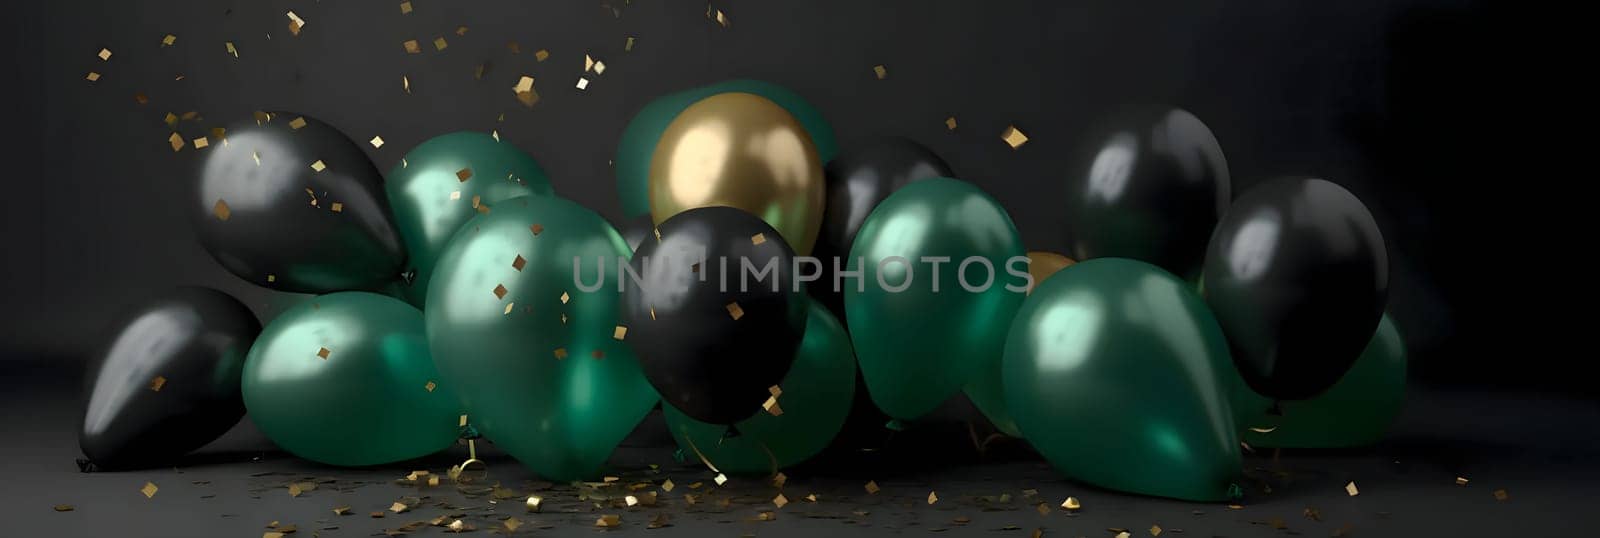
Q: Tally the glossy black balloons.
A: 6